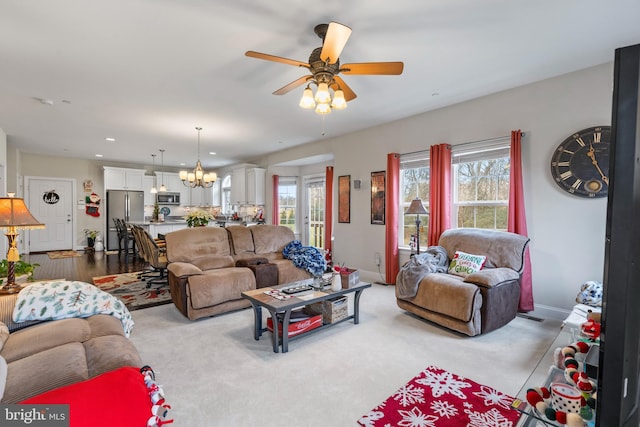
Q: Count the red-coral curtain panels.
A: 5